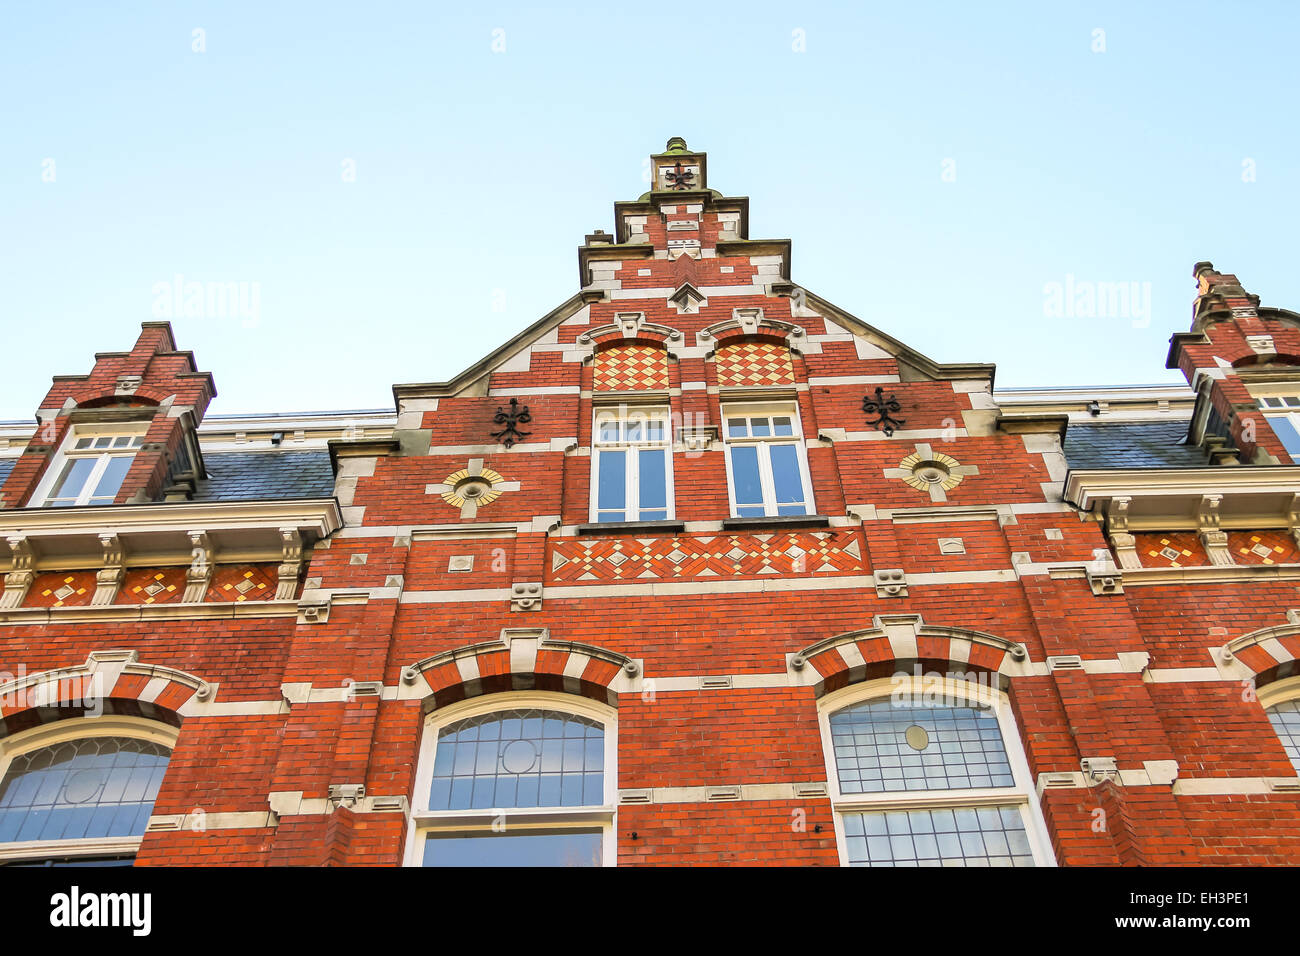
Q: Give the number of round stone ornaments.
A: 2